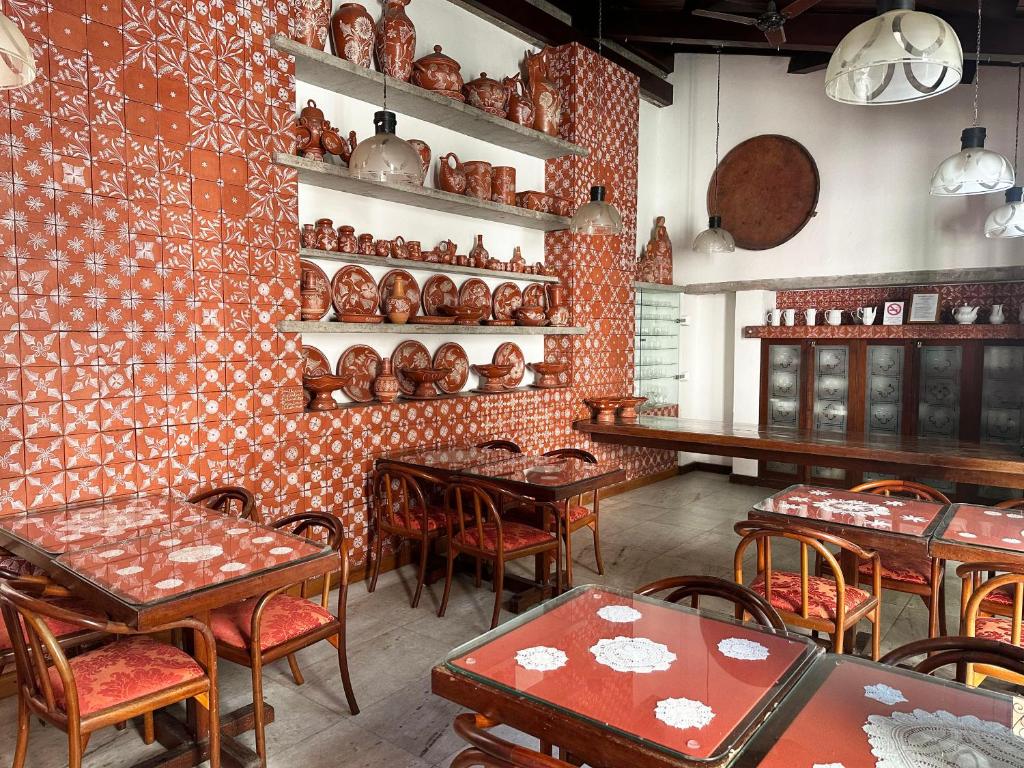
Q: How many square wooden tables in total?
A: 8